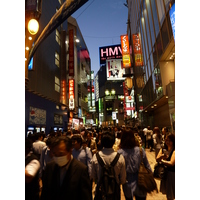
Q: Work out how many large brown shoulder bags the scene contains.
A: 1